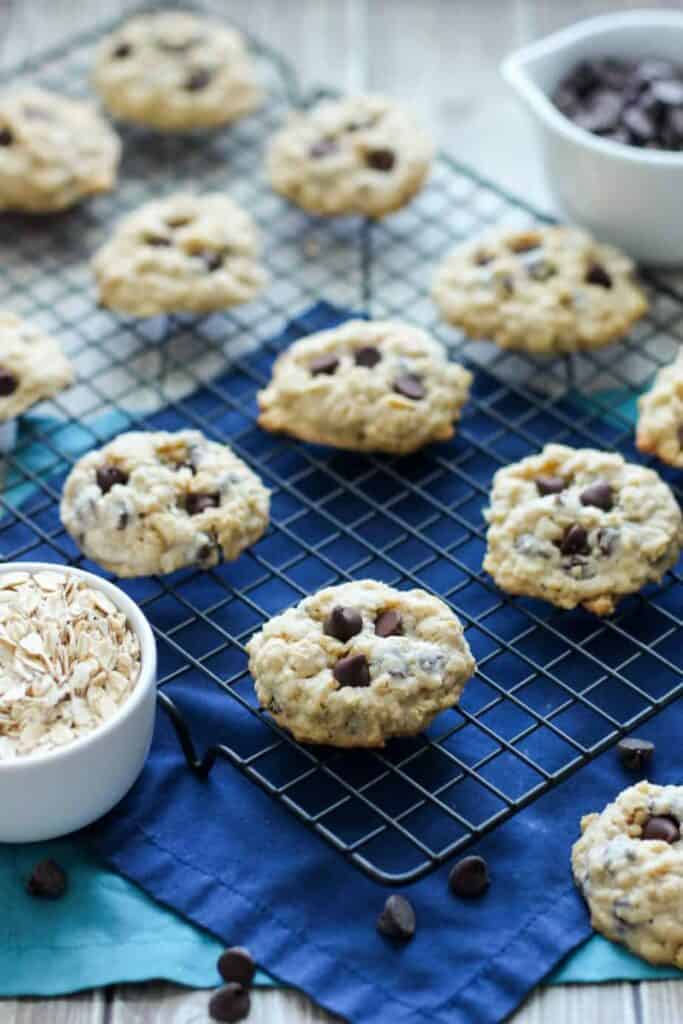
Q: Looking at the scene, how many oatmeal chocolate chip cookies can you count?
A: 12